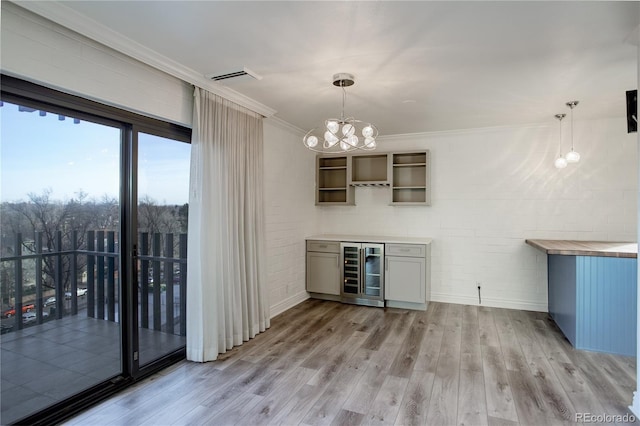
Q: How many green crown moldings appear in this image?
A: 0